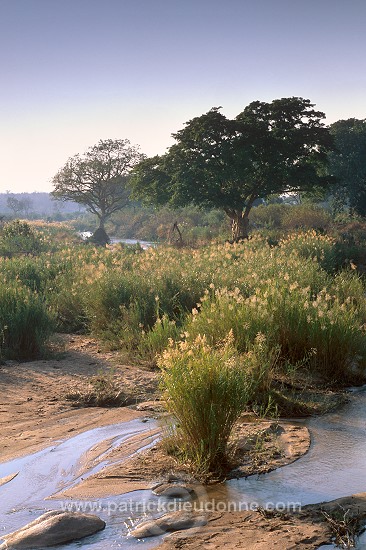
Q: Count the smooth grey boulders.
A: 3